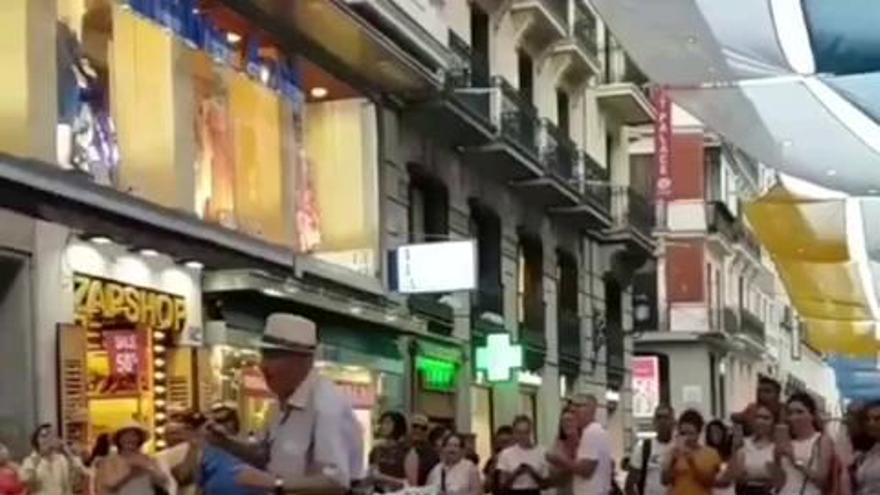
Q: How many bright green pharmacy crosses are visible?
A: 1